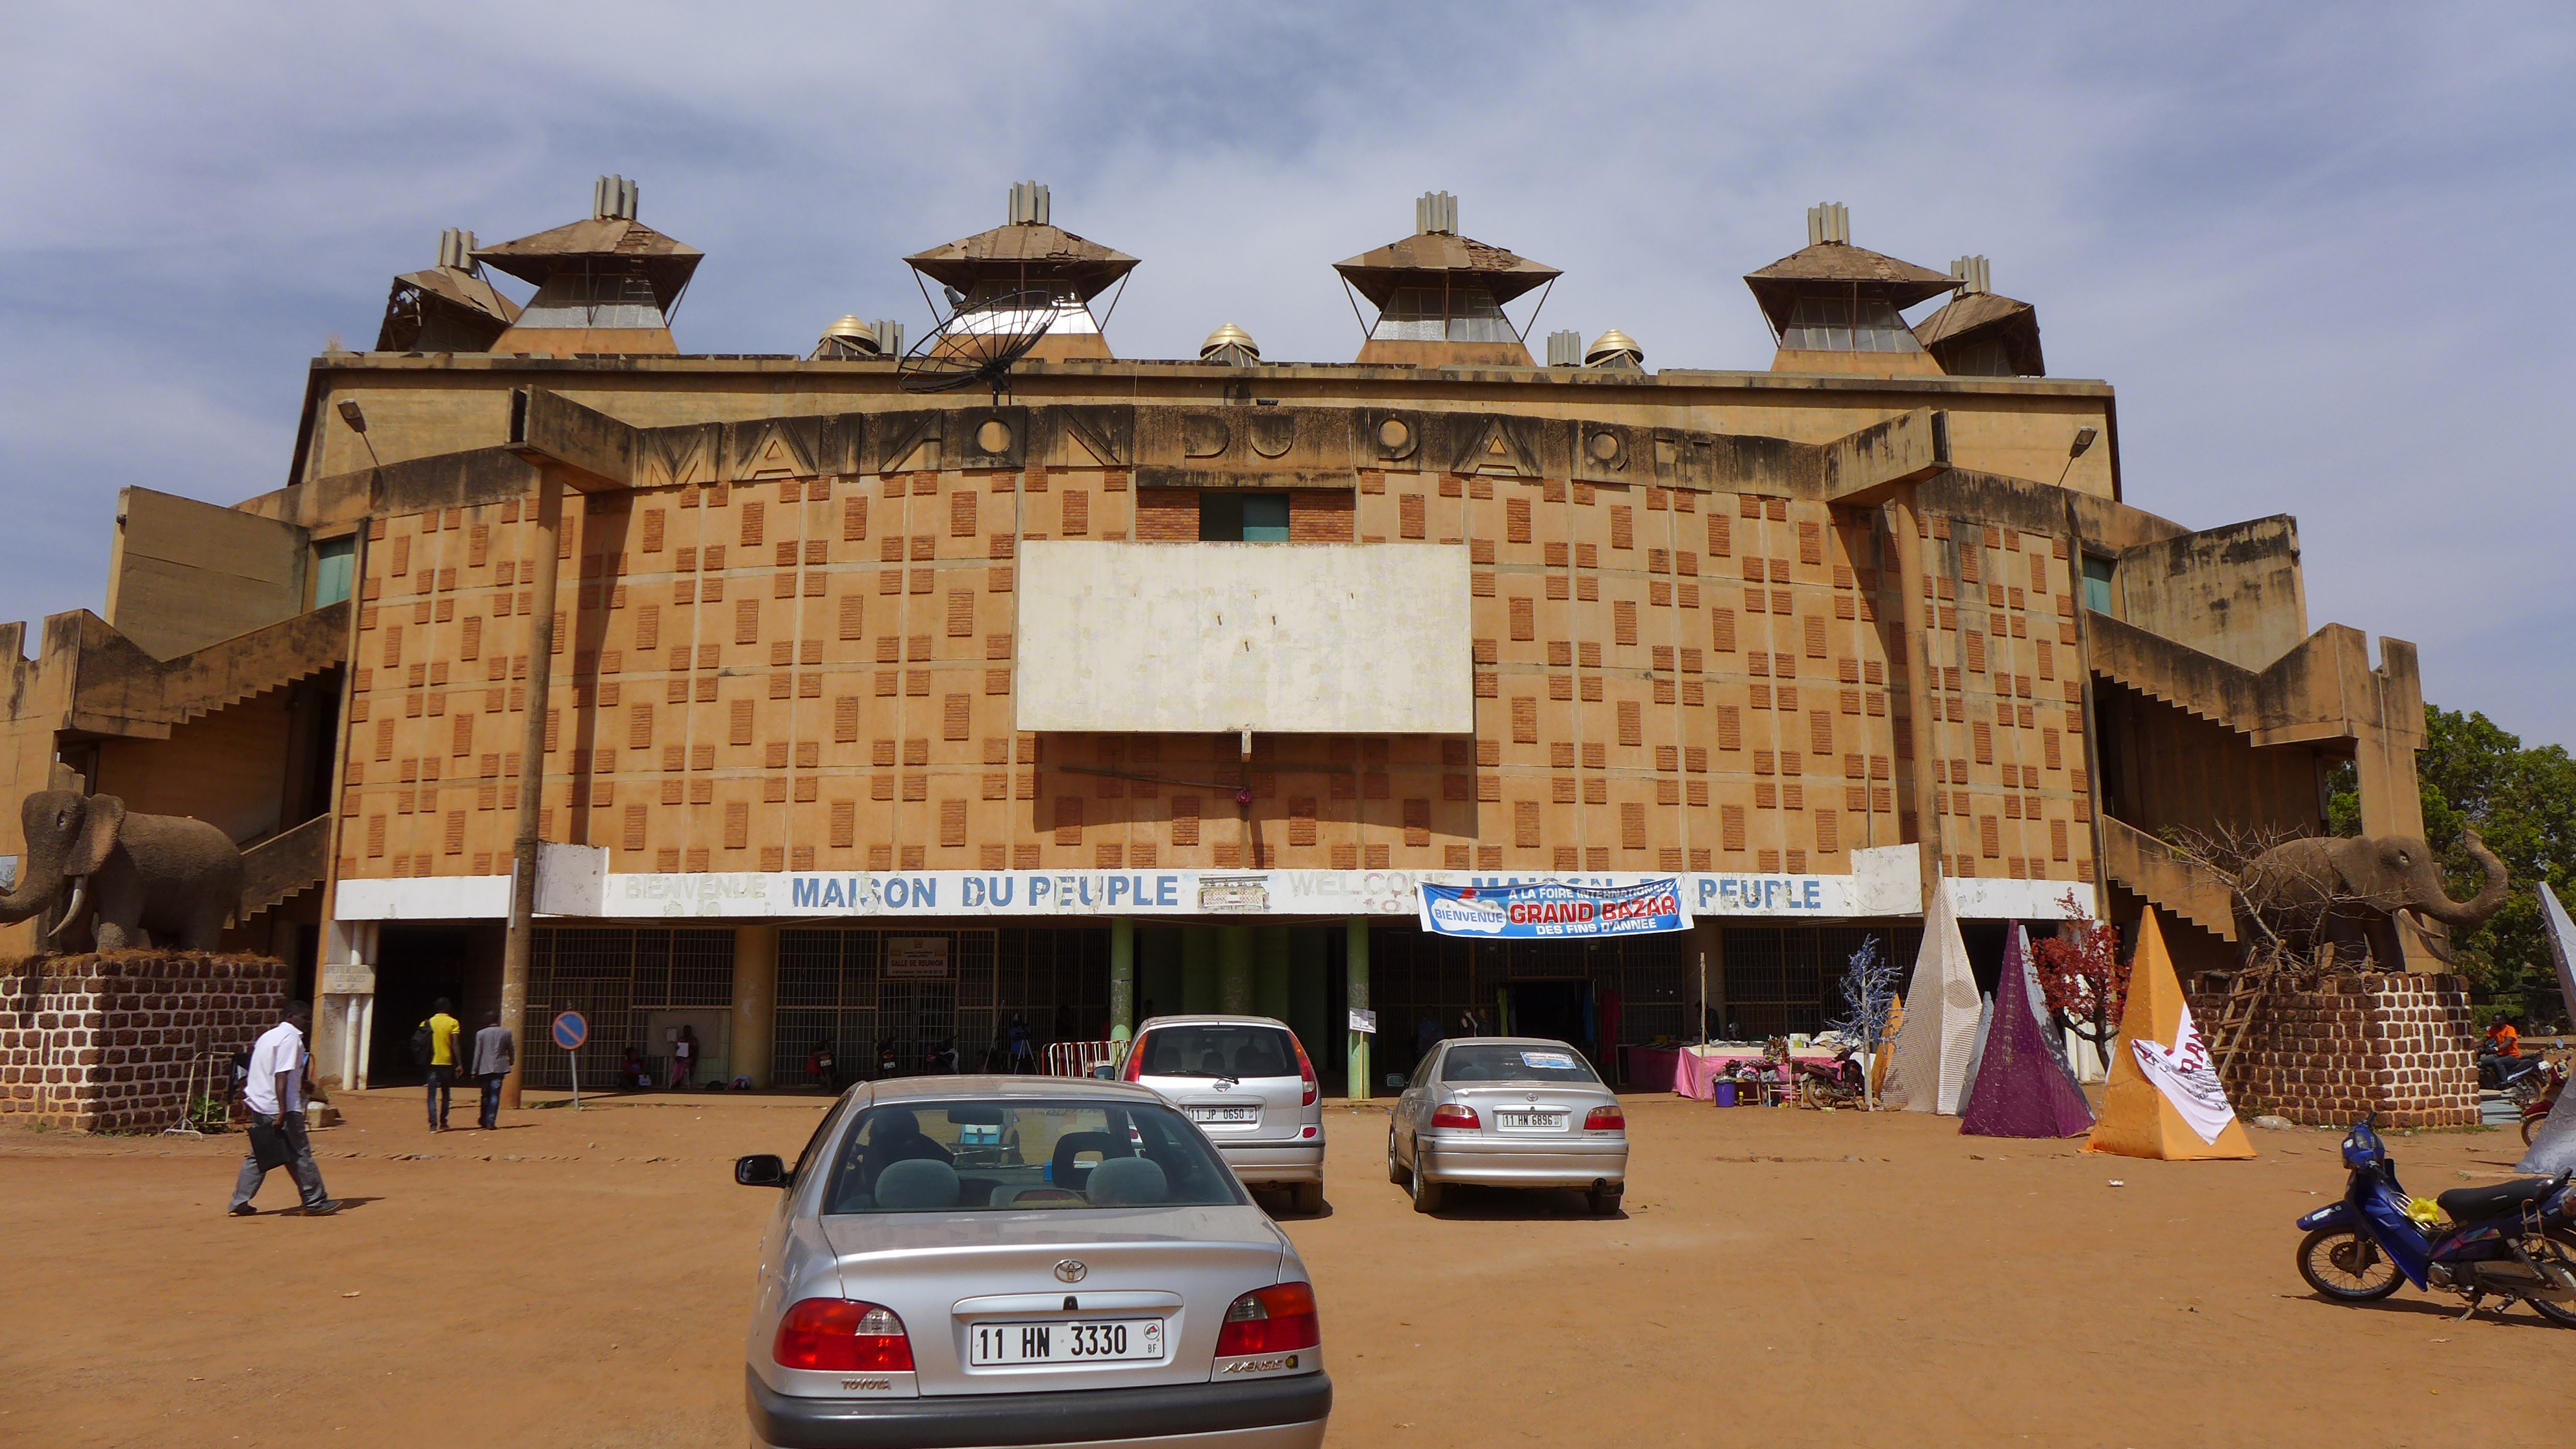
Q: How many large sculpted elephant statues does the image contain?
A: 2